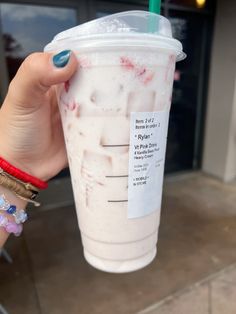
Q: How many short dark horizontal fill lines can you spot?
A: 3